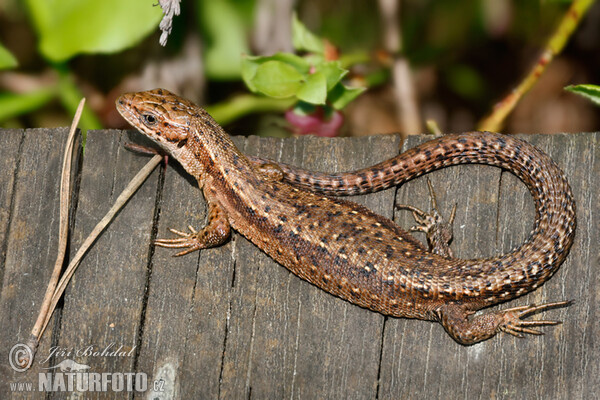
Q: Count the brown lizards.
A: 1